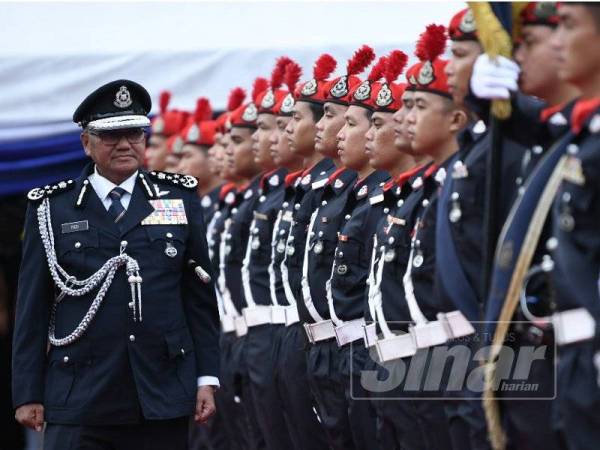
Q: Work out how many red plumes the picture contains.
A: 11